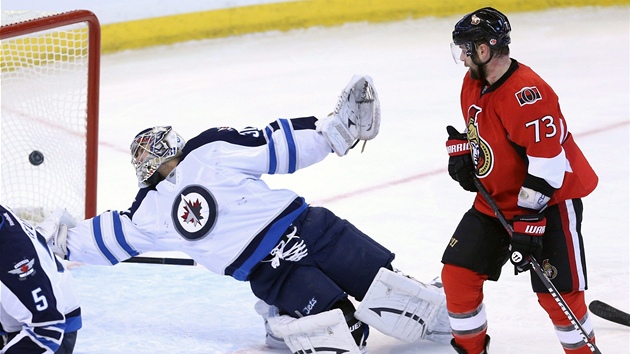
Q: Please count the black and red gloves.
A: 2